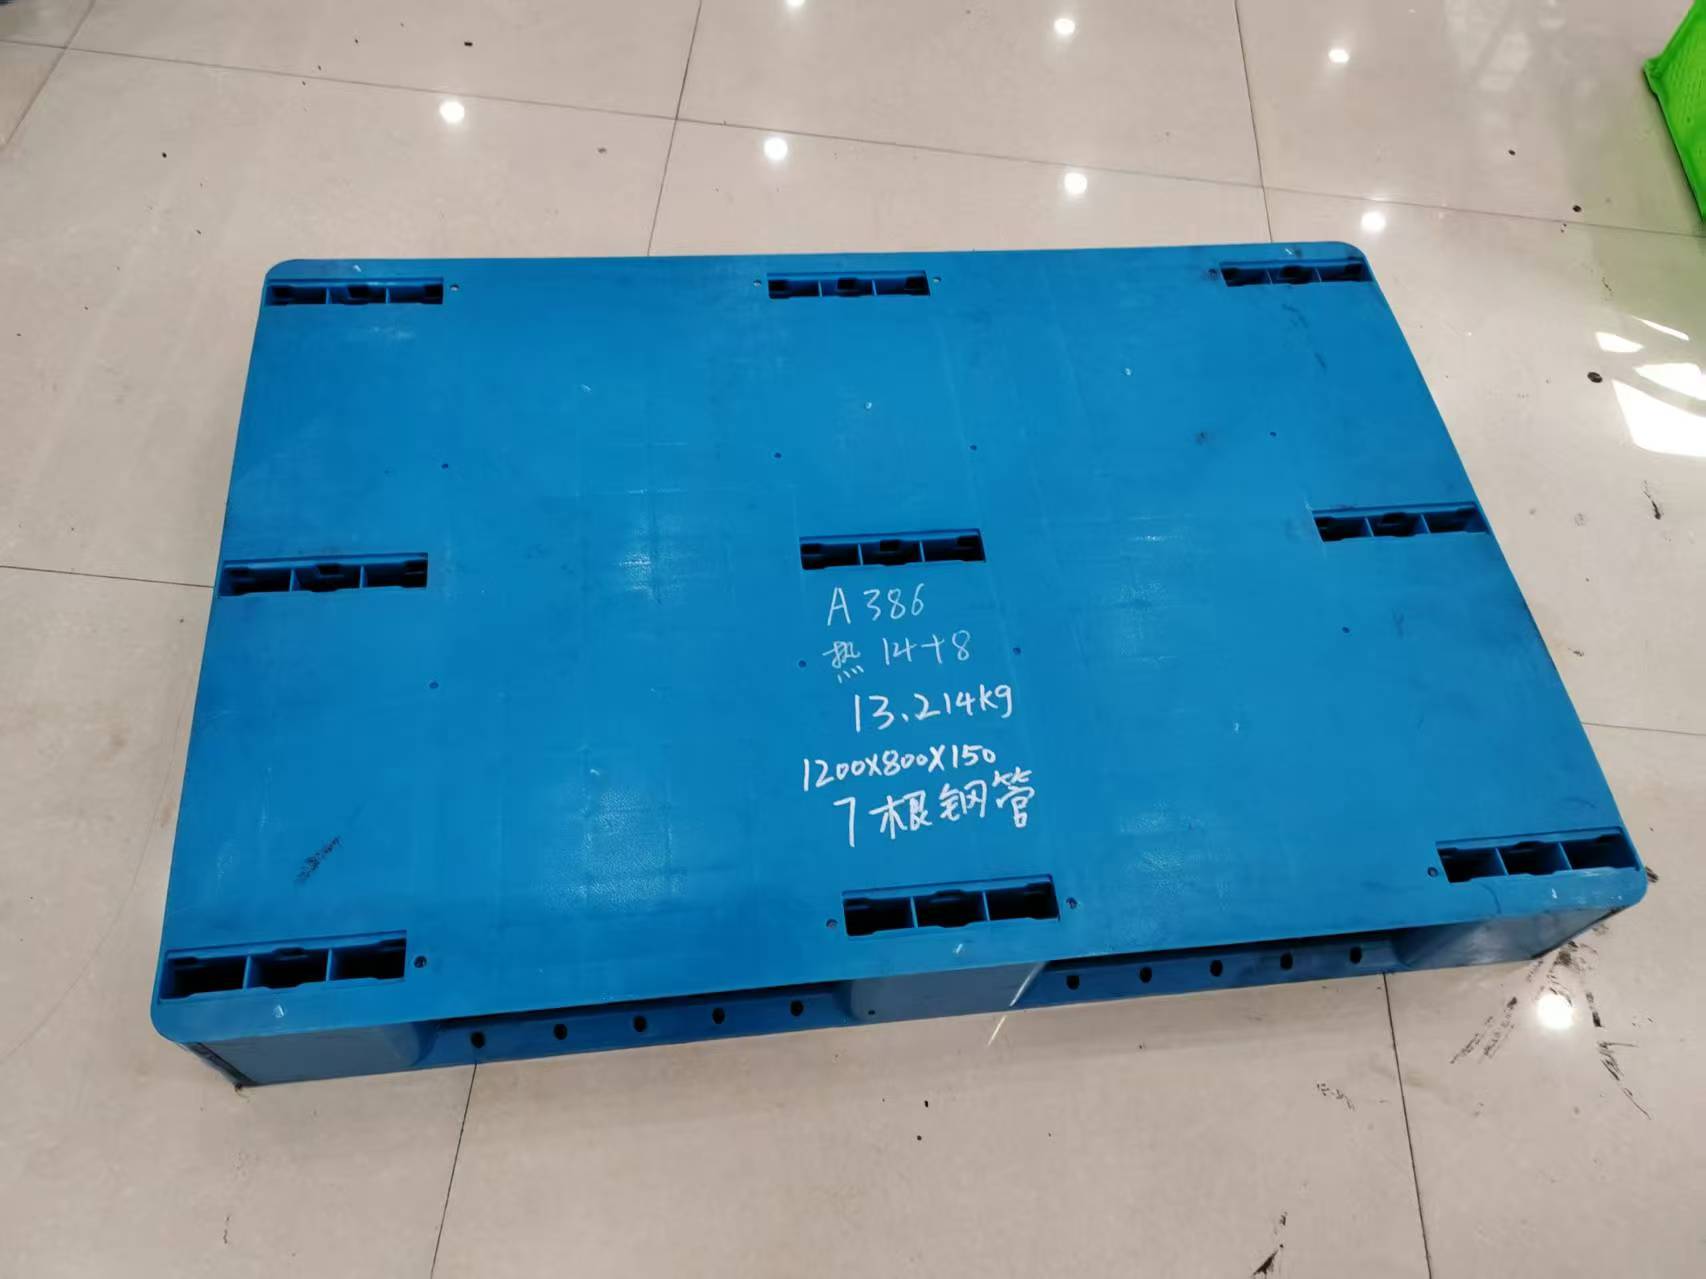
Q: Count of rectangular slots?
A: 9